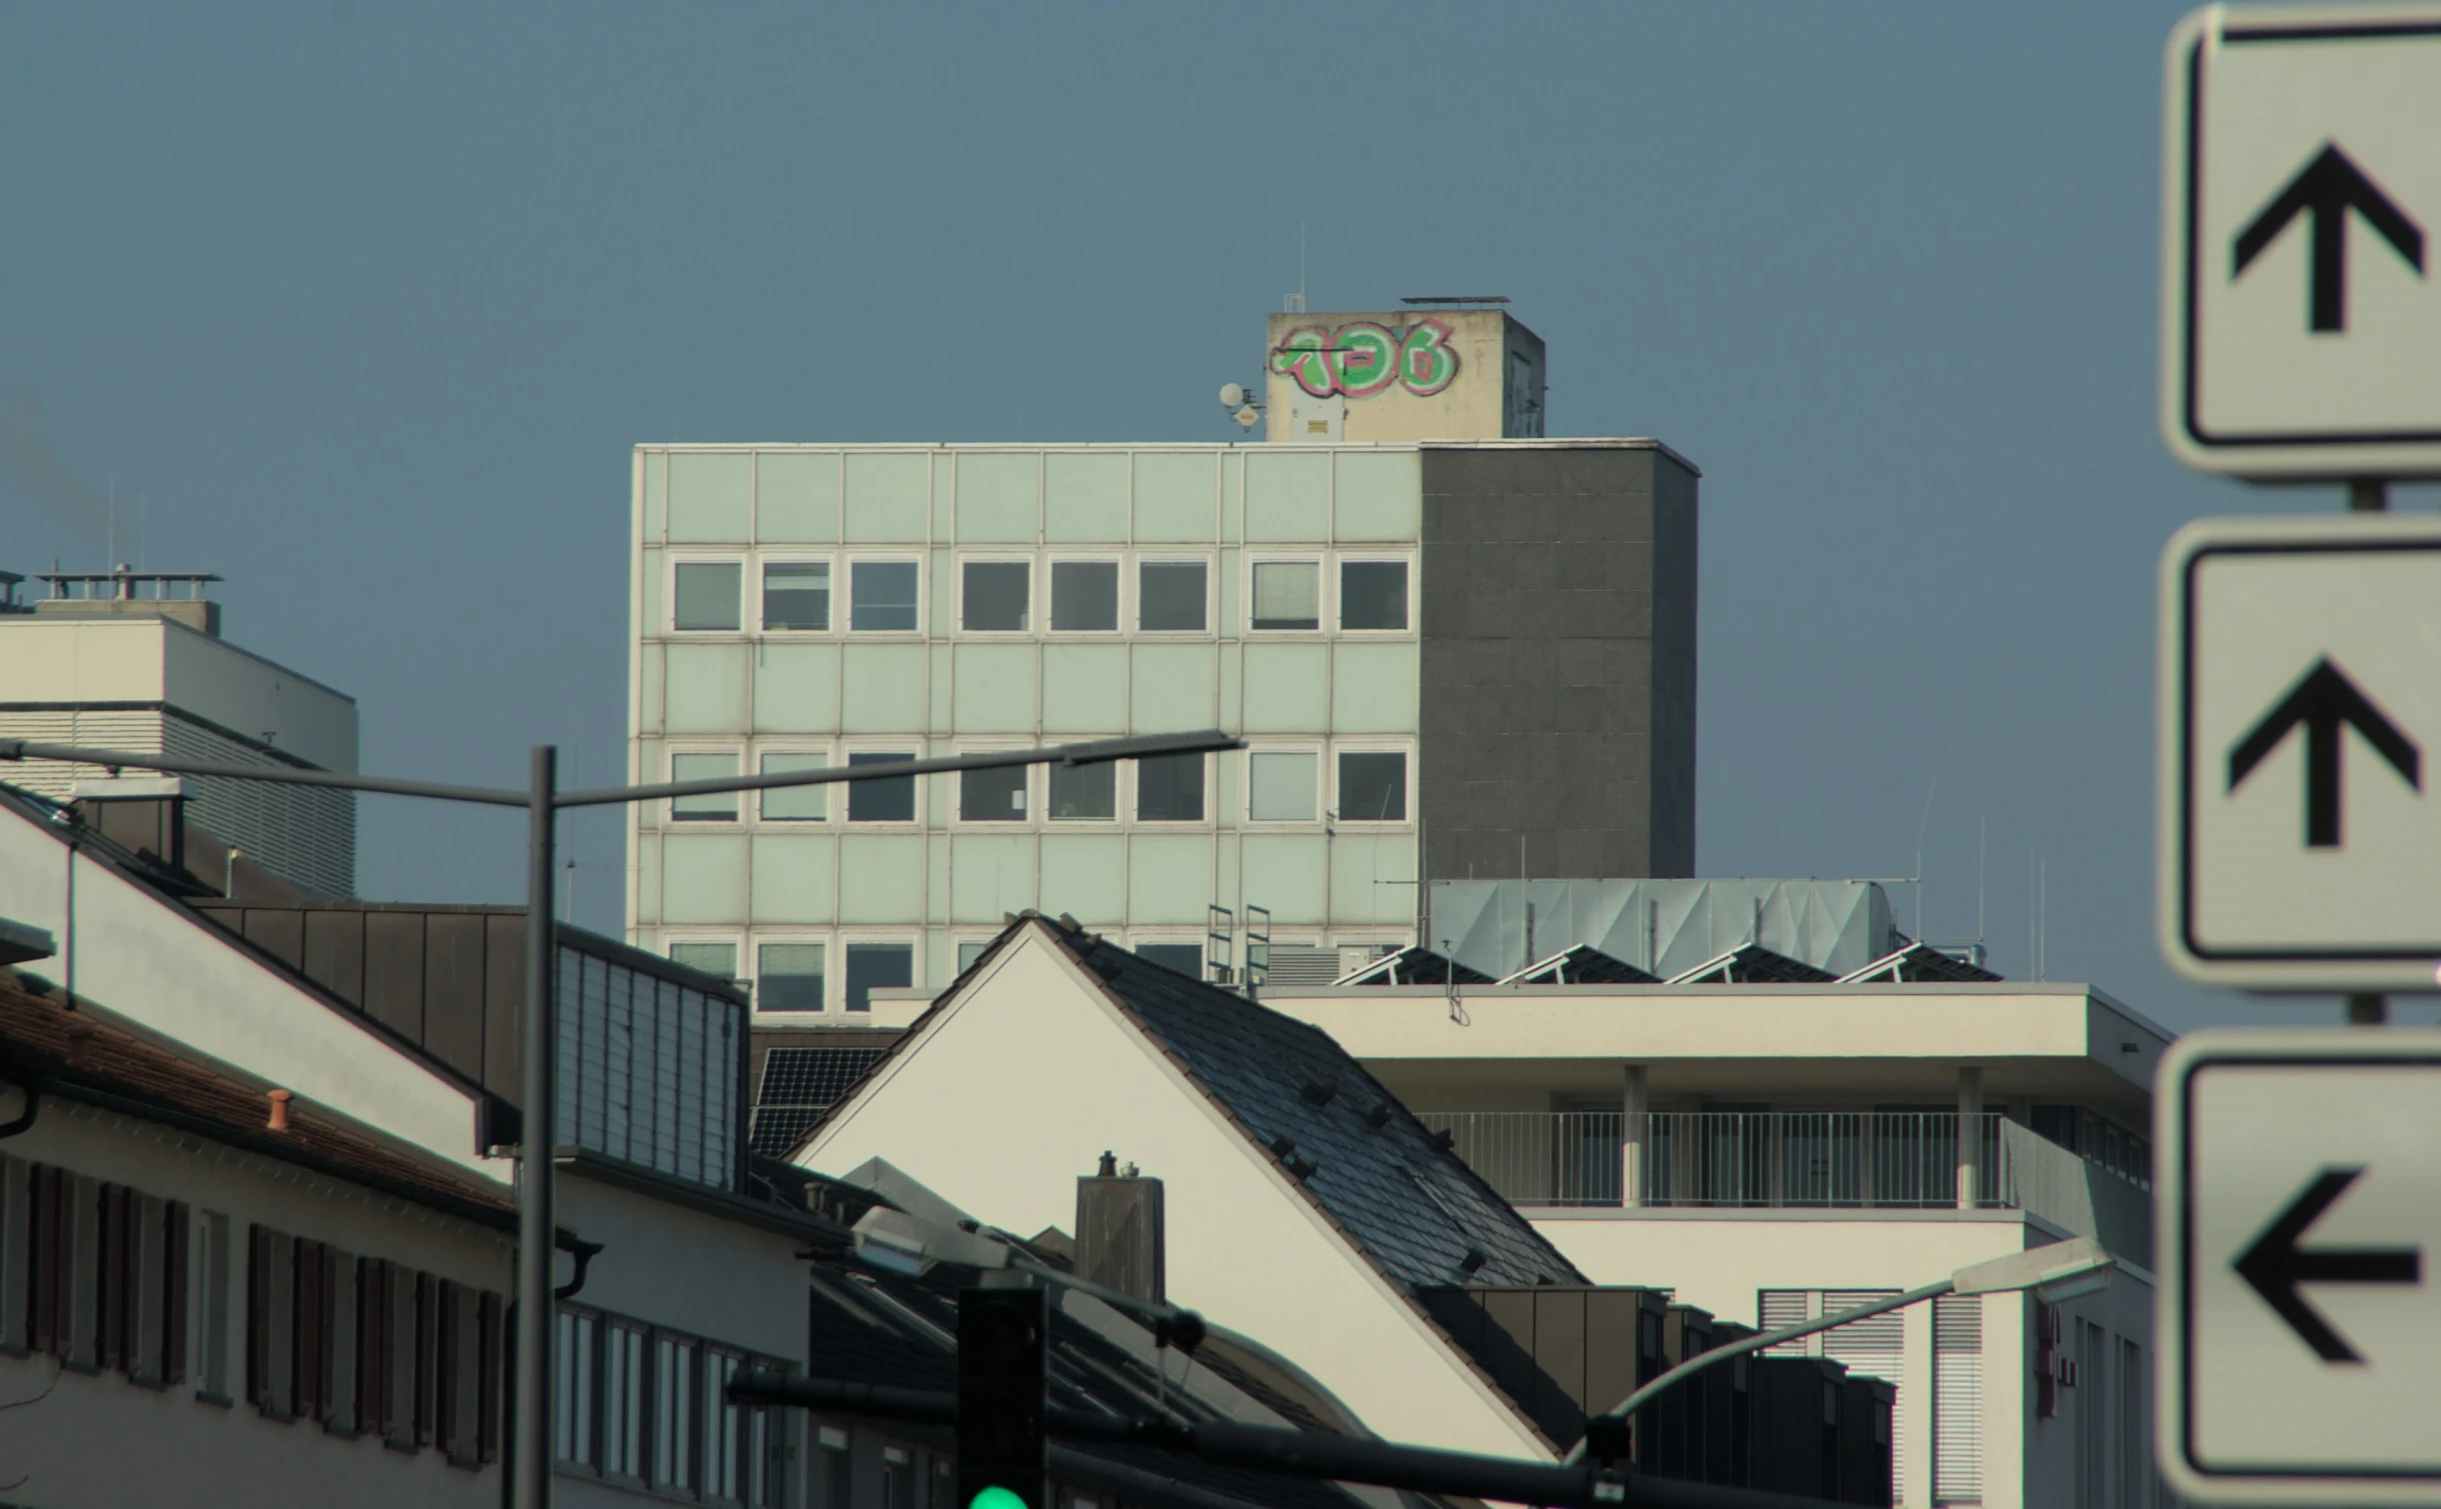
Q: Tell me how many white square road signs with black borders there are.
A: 3